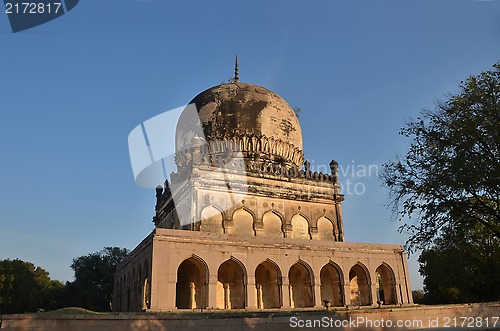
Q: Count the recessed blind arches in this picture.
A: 5